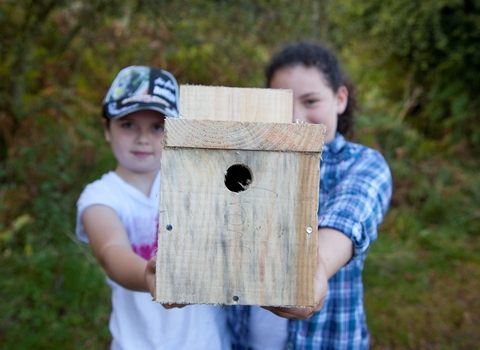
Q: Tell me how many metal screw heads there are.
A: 3